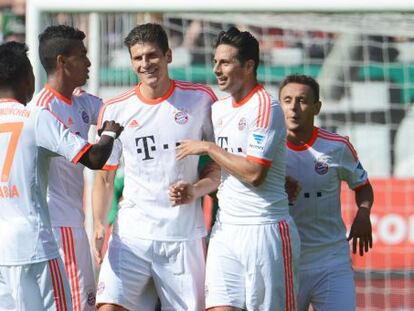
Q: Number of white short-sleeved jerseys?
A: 5